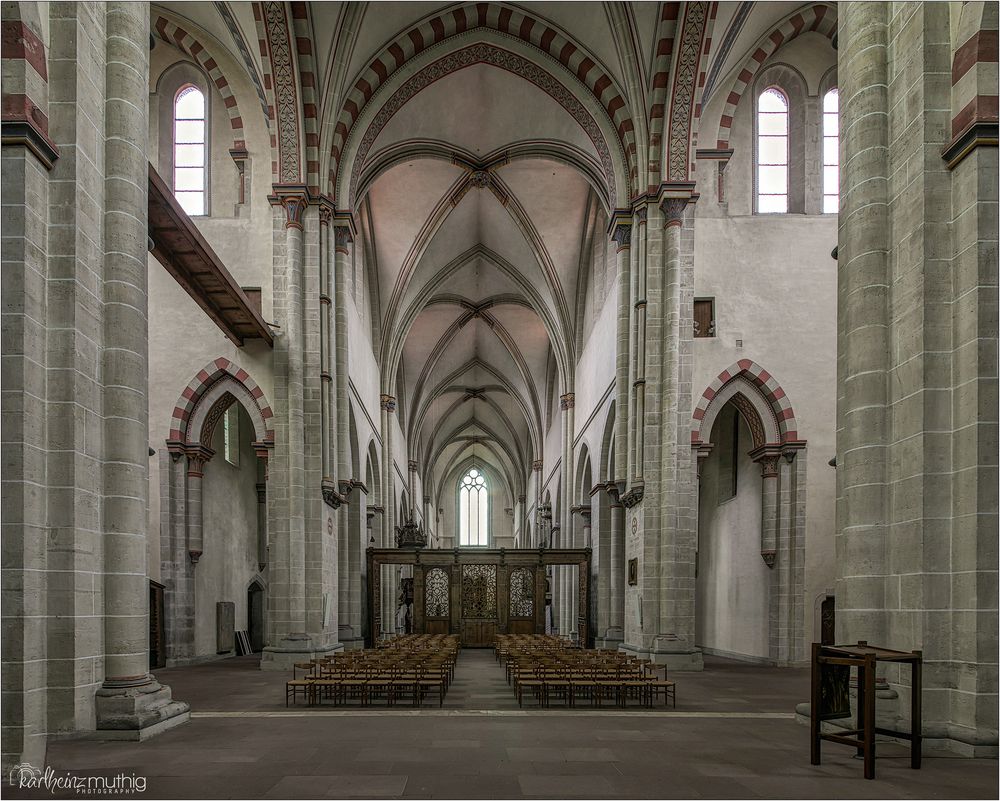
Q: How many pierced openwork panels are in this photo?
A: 3